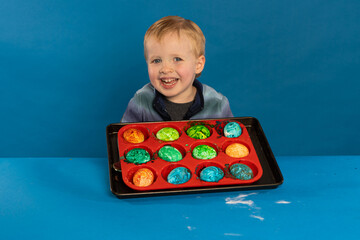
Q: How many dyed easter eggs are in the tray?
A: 12